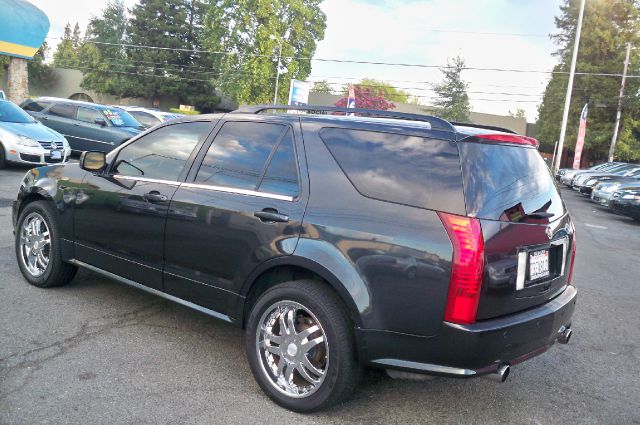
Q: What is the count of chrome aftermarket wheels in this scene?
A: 2